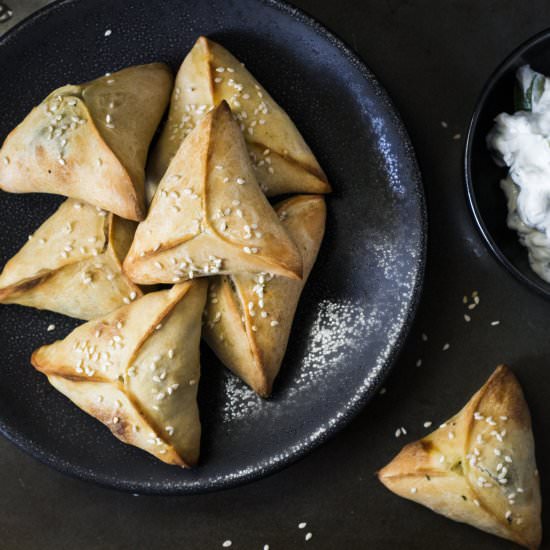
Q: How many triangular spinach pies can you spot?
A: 7